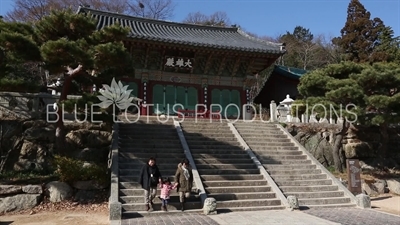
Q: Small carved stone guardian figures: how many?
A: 2